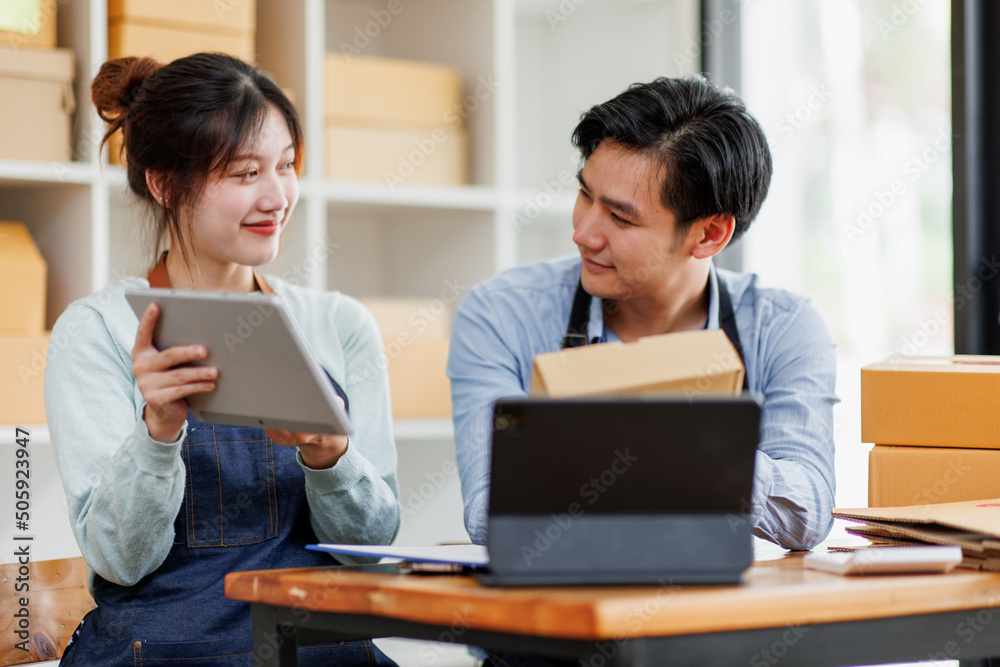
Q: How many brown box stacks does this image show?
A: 6